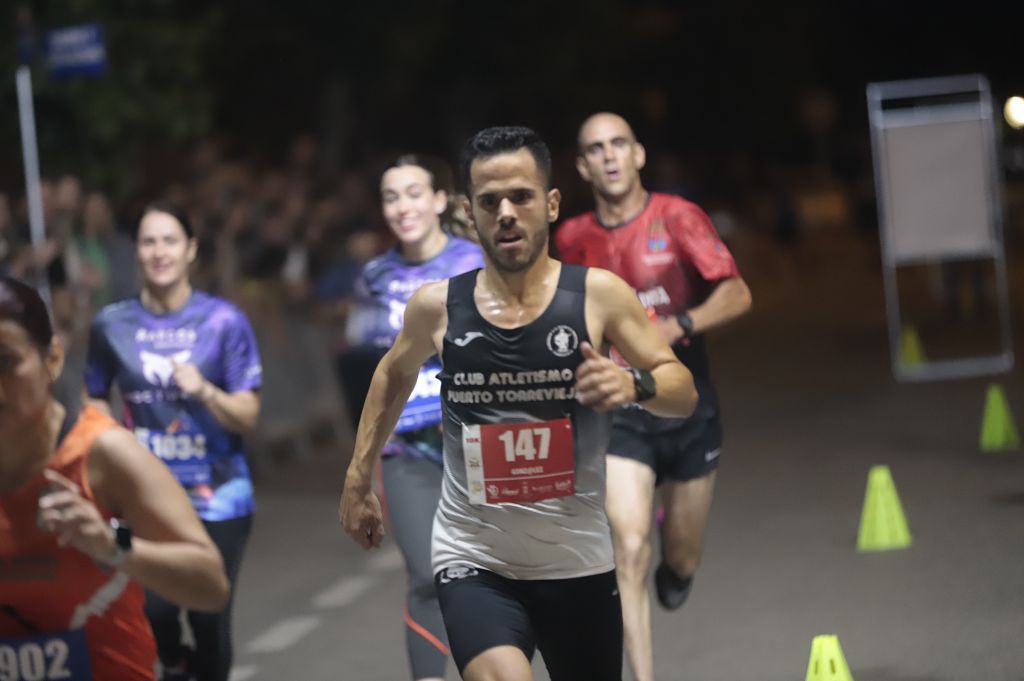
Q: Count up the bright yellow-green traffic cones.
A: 4